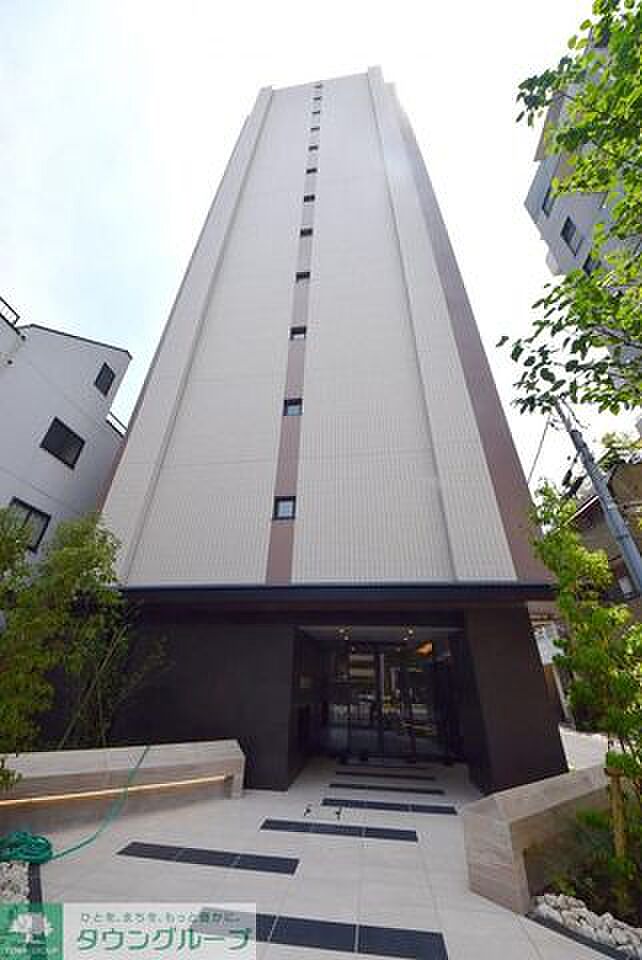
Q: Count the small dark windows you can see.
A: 12